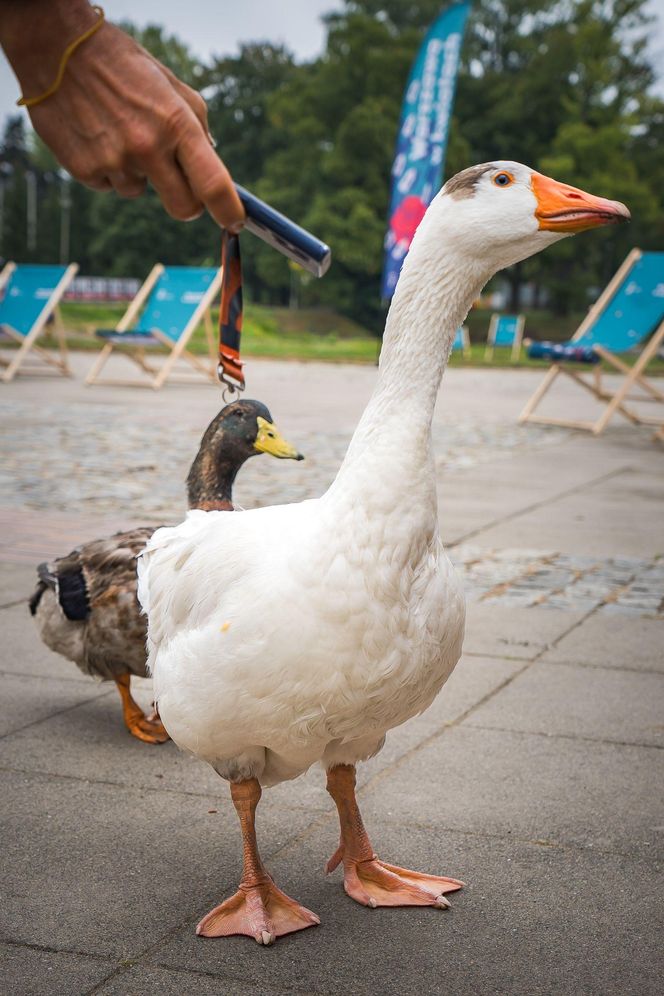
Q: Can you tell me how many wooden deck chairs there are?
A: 5